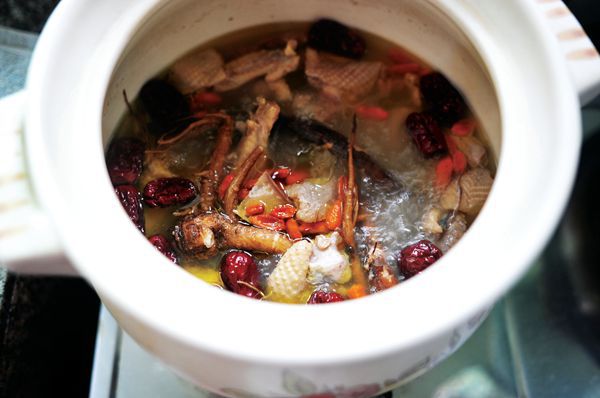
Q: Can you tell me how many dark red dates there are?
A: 11